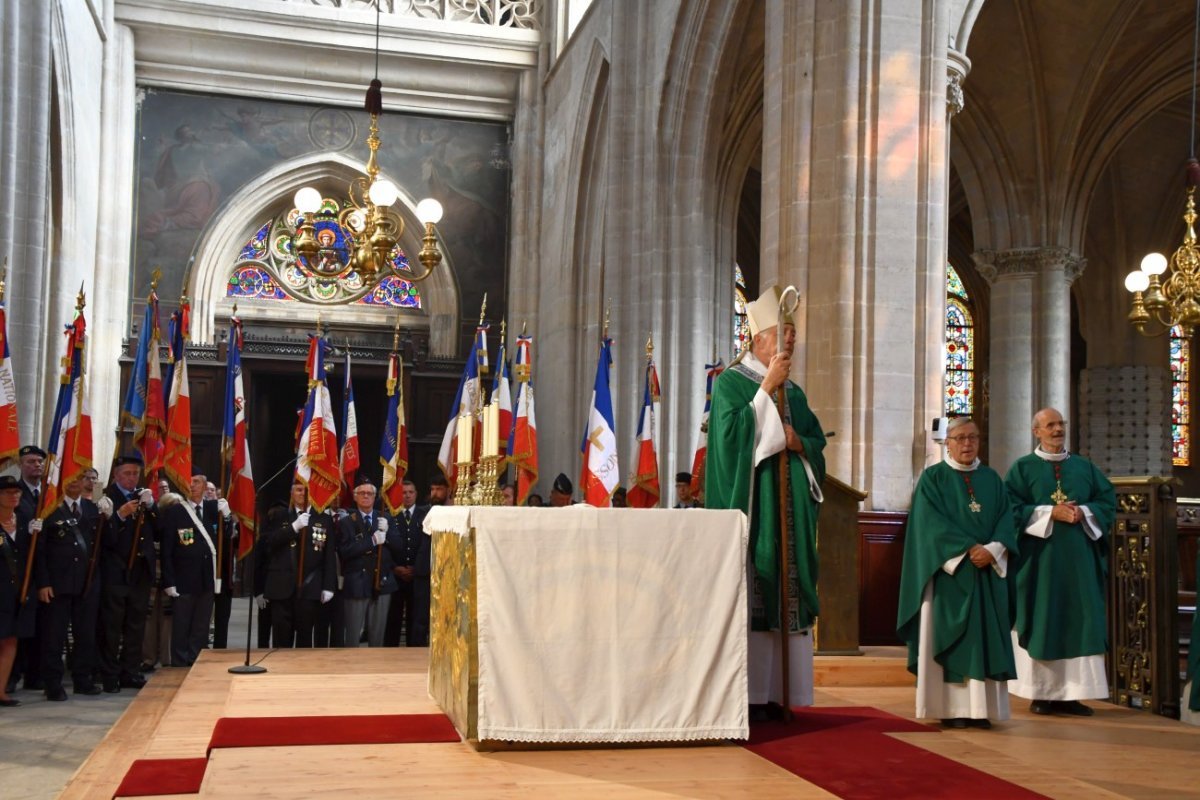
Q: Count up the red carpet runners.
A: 2